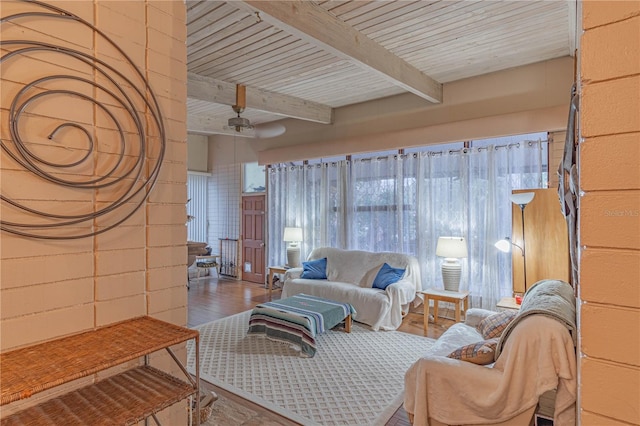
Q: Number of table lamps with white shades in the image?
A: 2